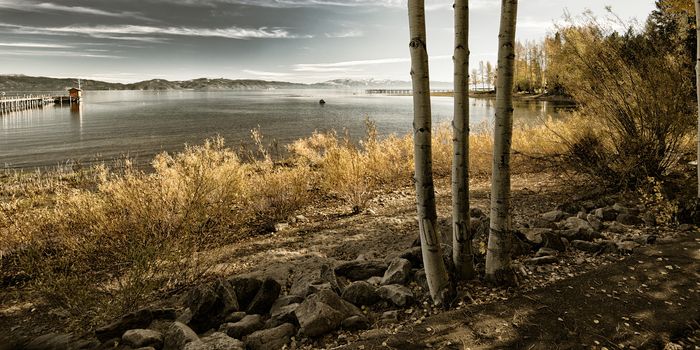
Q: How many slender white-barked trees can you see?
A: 3